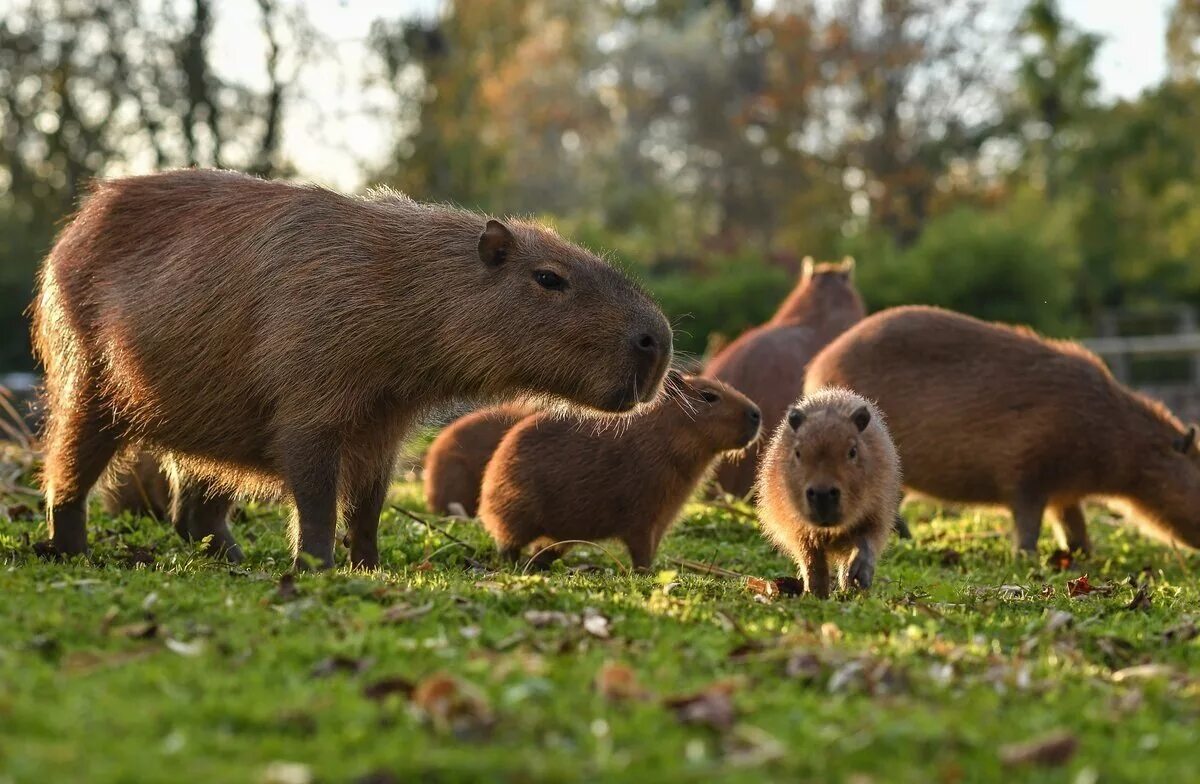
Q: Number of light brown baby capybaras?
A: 1